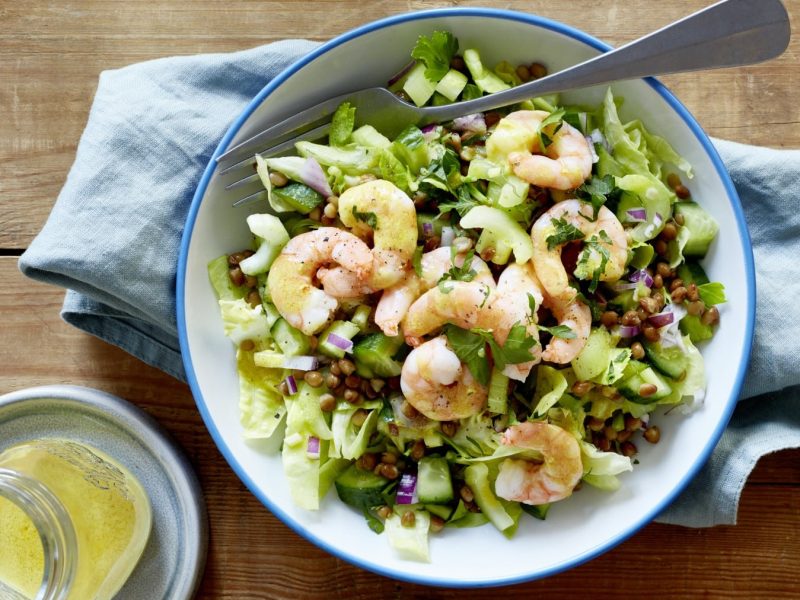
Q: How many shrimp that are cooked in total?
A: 9